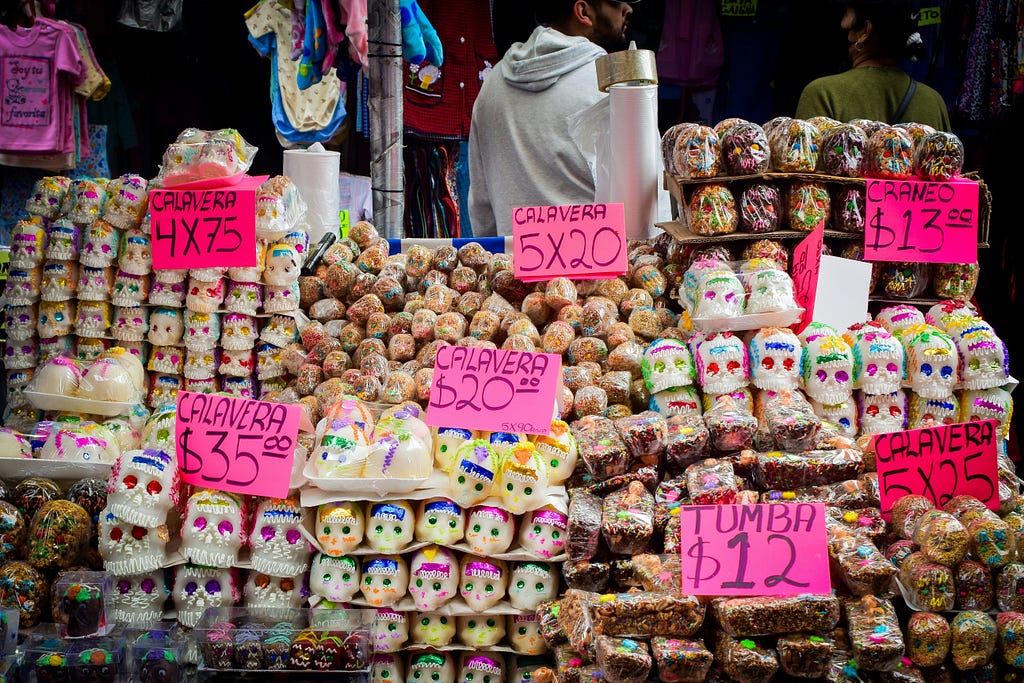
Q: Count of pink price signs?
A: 8